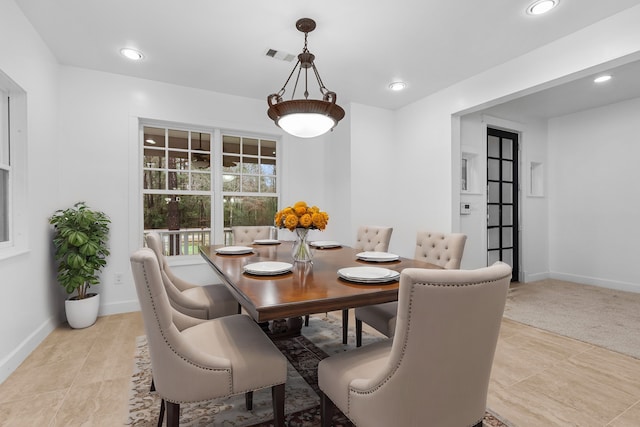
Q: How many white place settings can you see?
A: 6